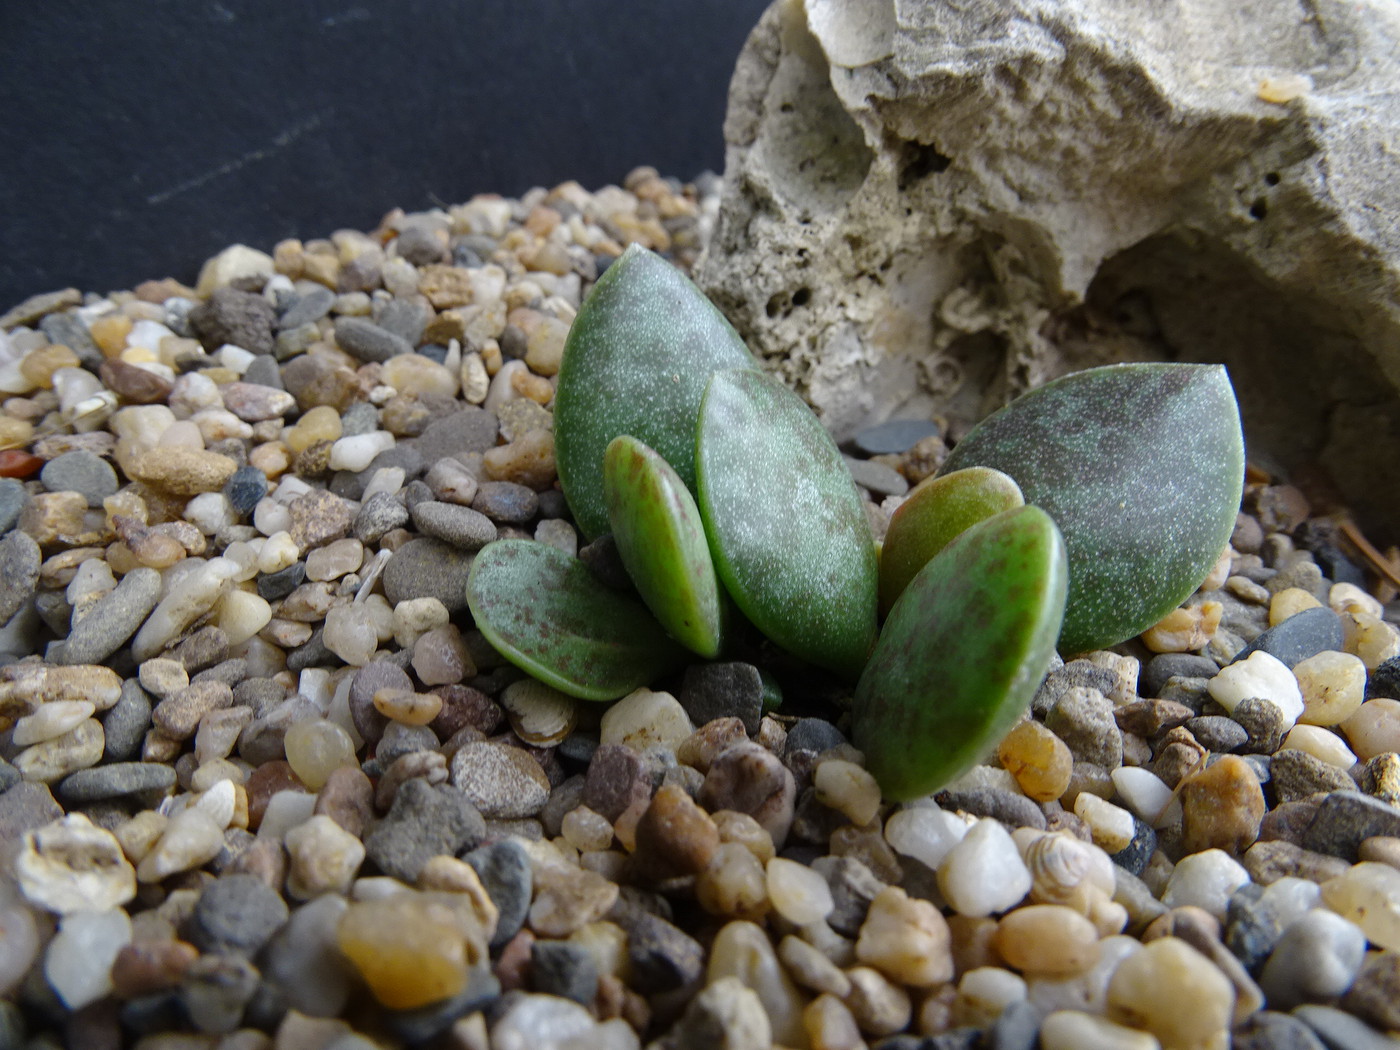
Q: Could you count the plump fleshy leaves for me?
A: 7